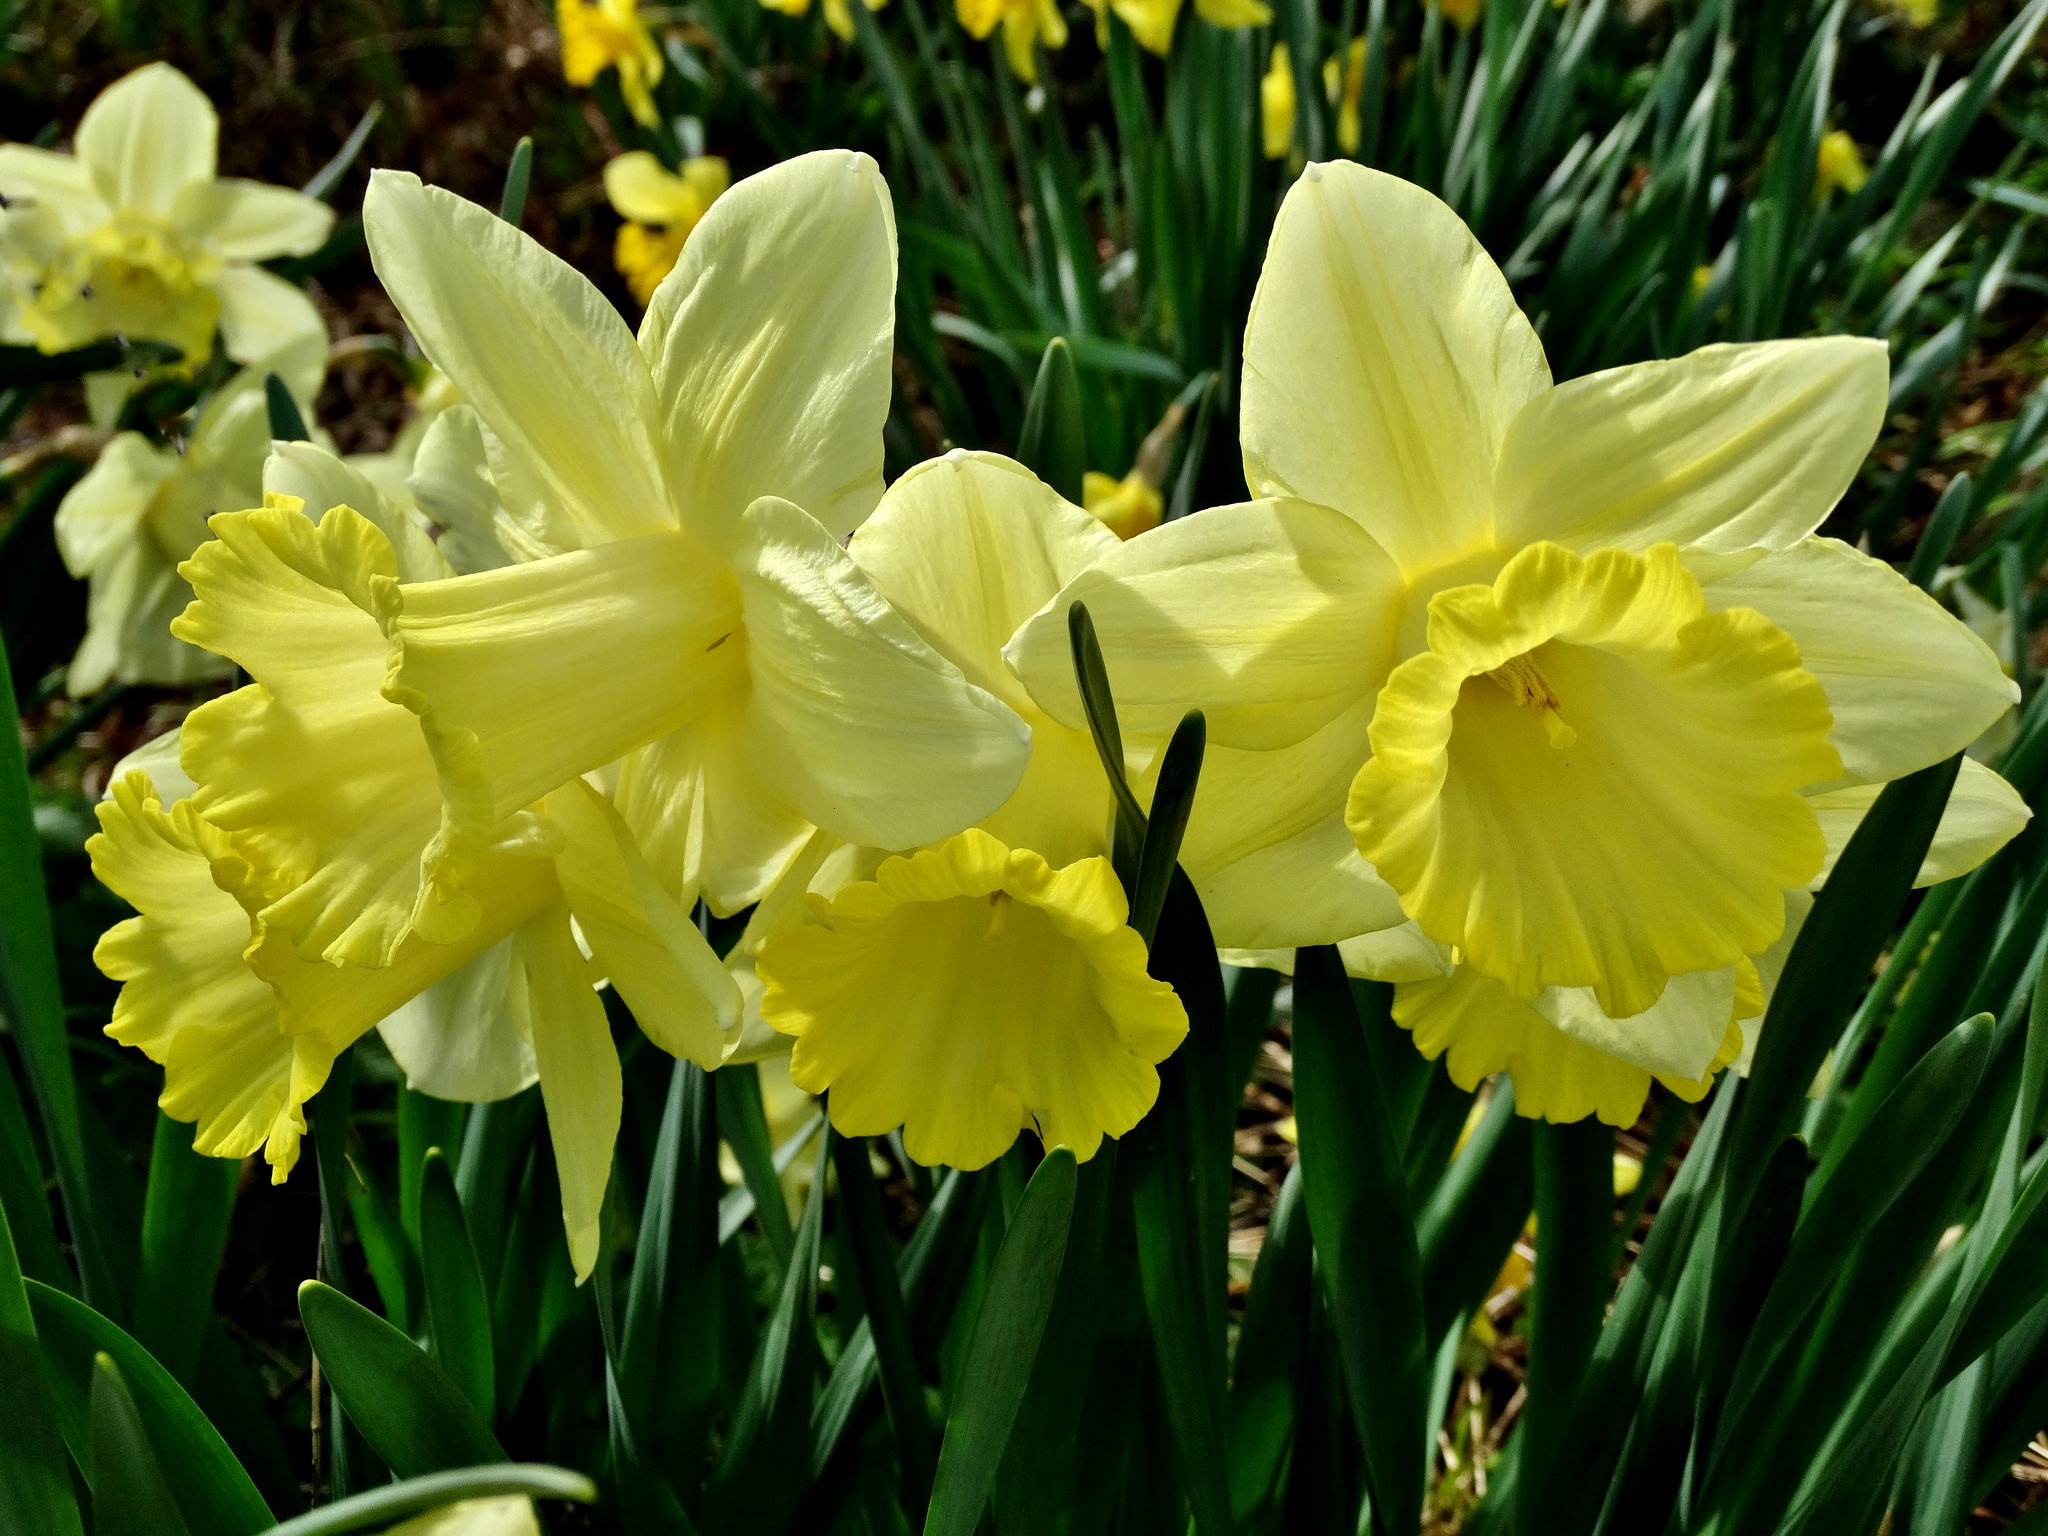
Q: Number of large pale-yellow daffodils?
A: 5